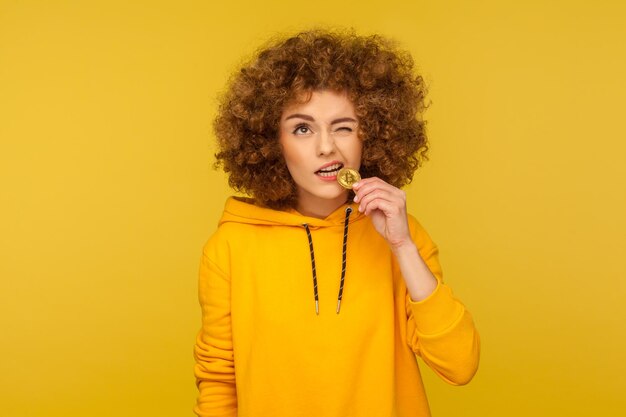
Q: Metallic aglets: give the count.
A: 2